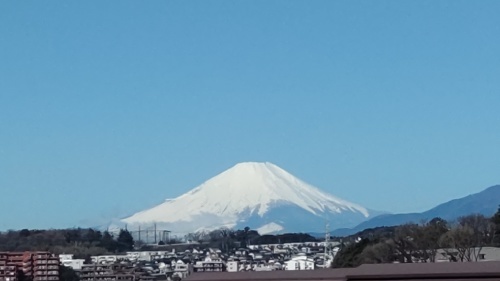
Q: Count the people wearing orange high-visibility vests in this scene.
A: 0